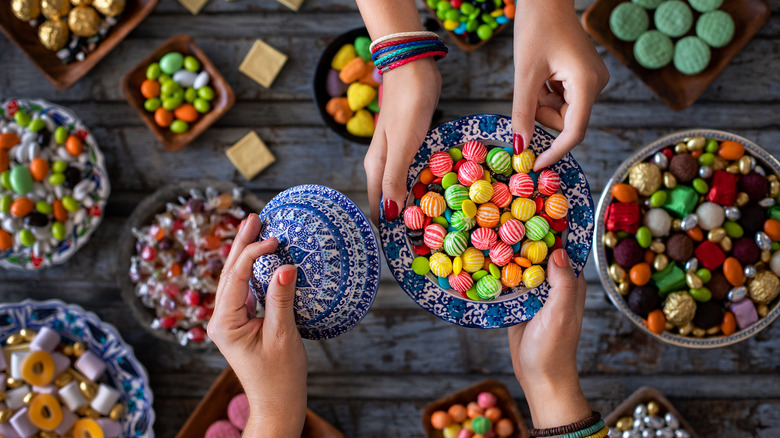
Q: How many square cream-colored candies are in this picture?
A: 4